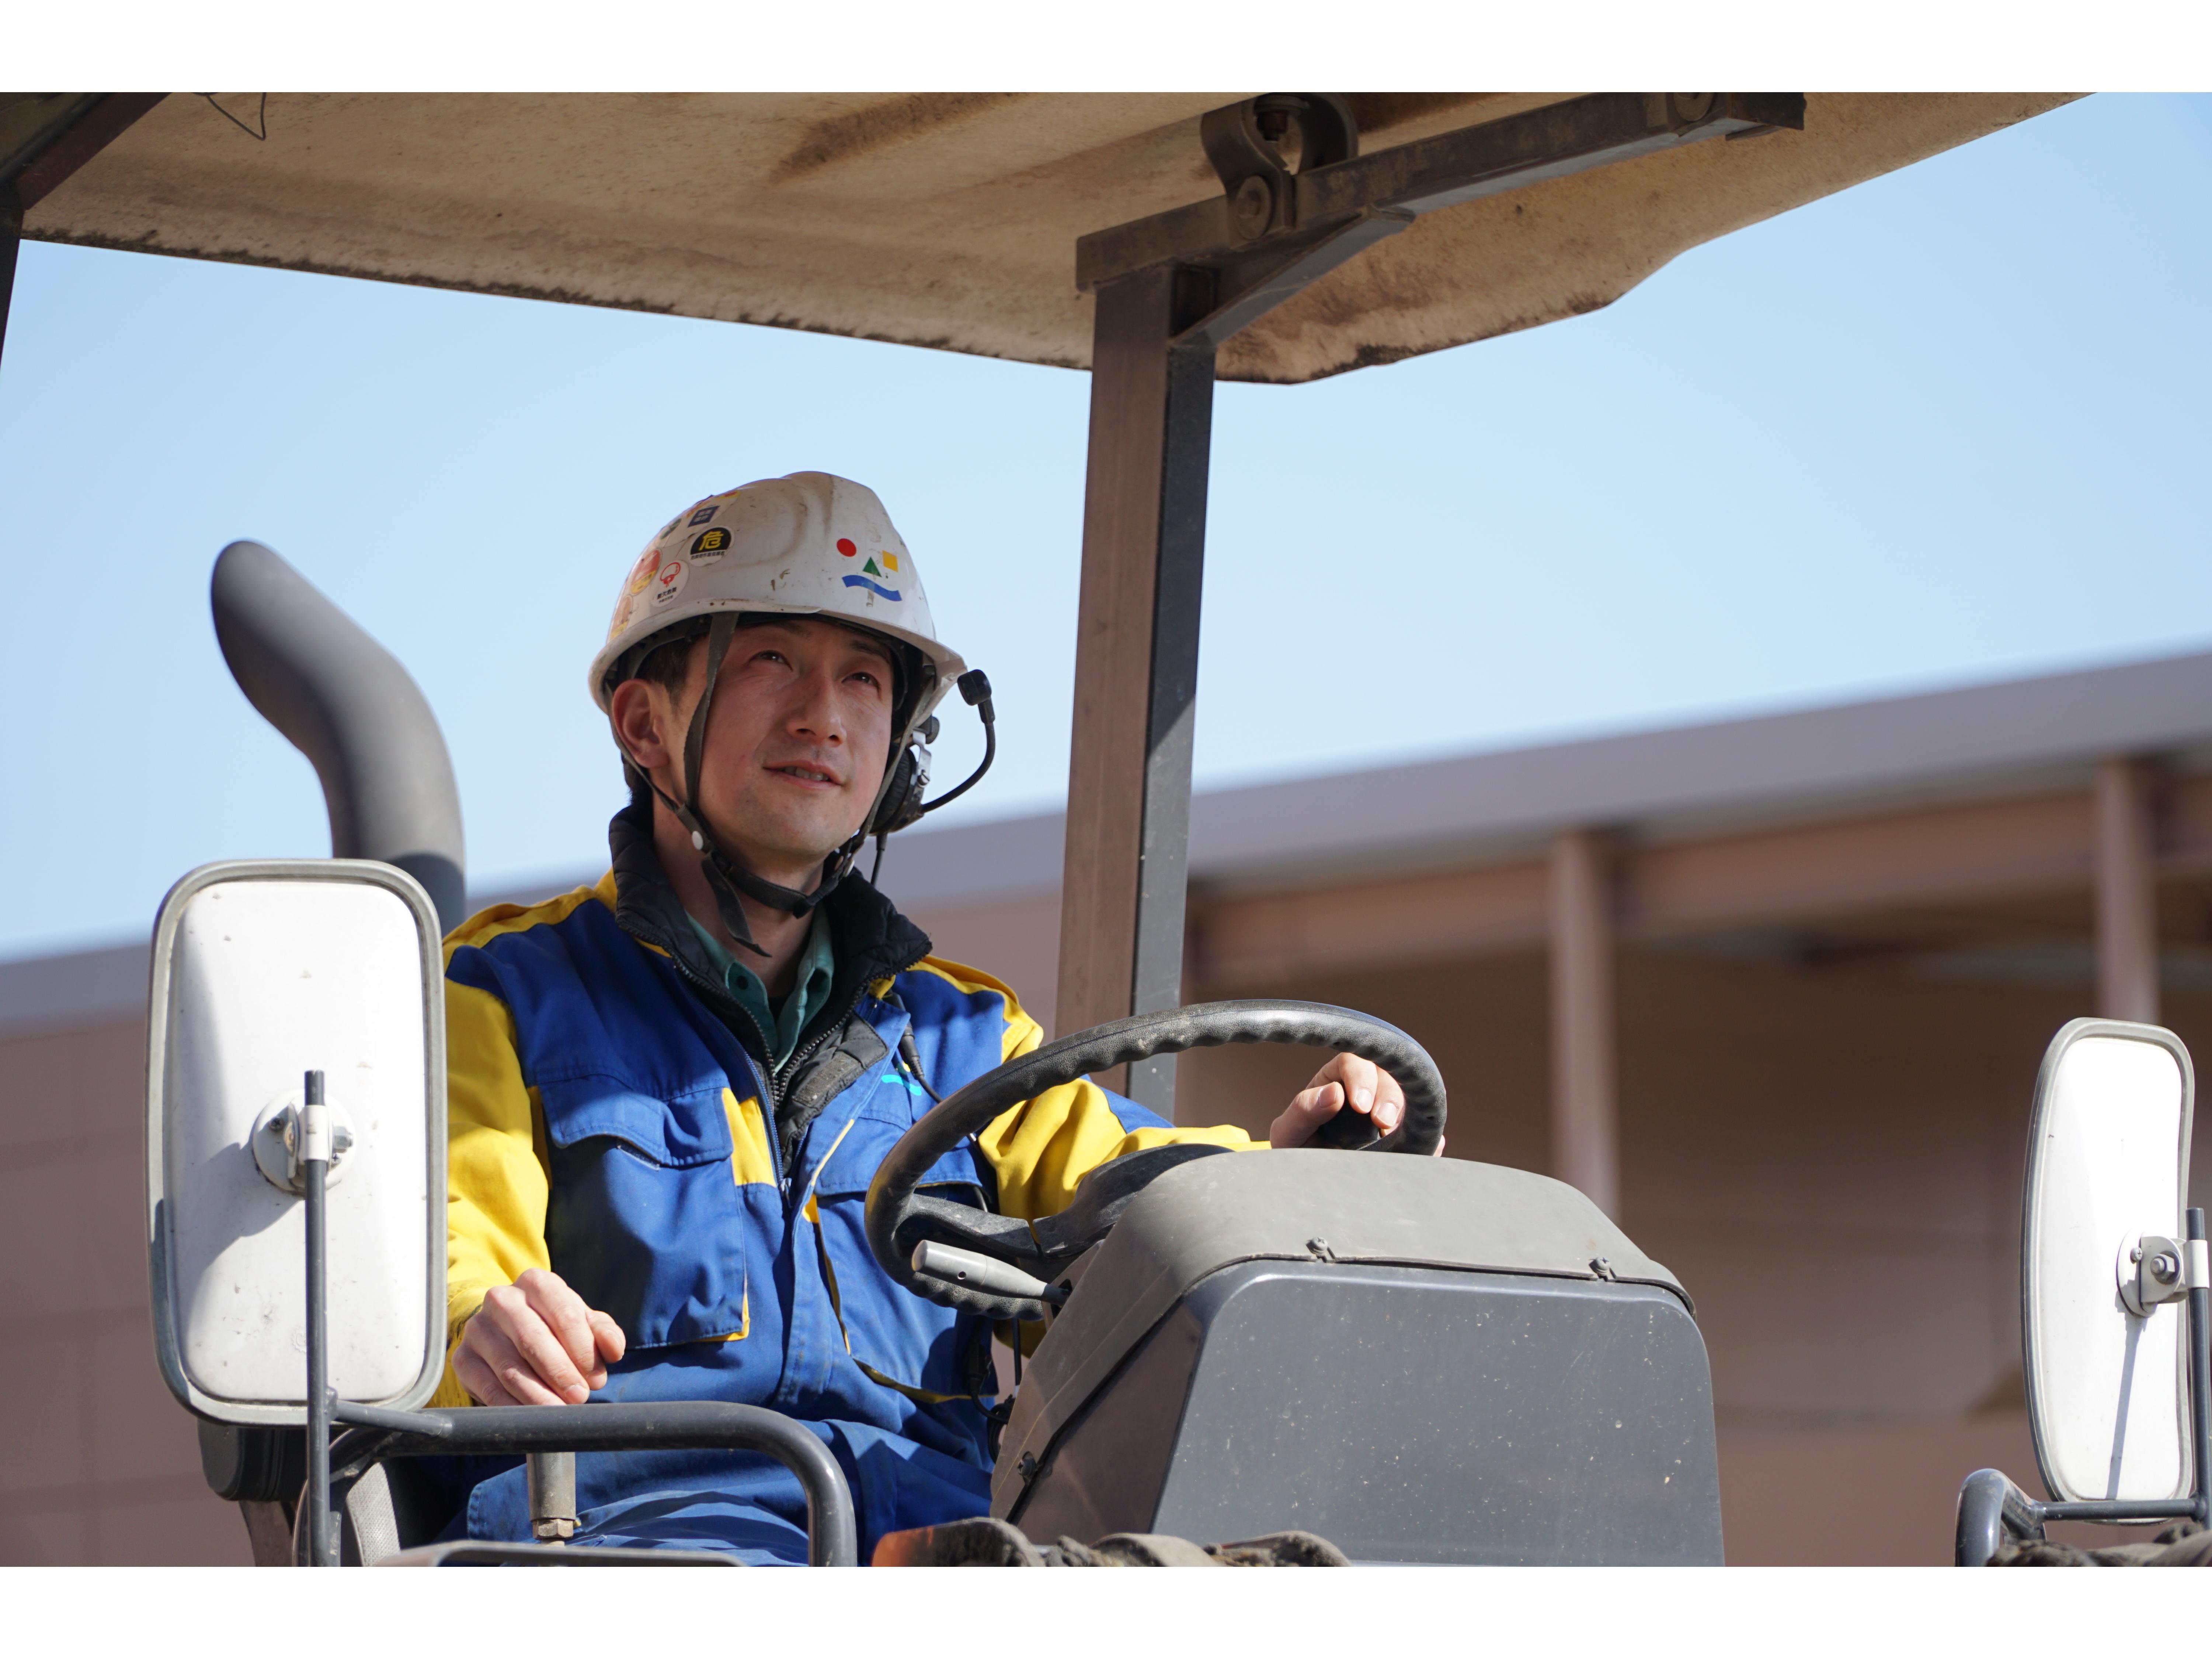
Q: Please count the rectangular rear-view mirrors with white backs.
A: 2